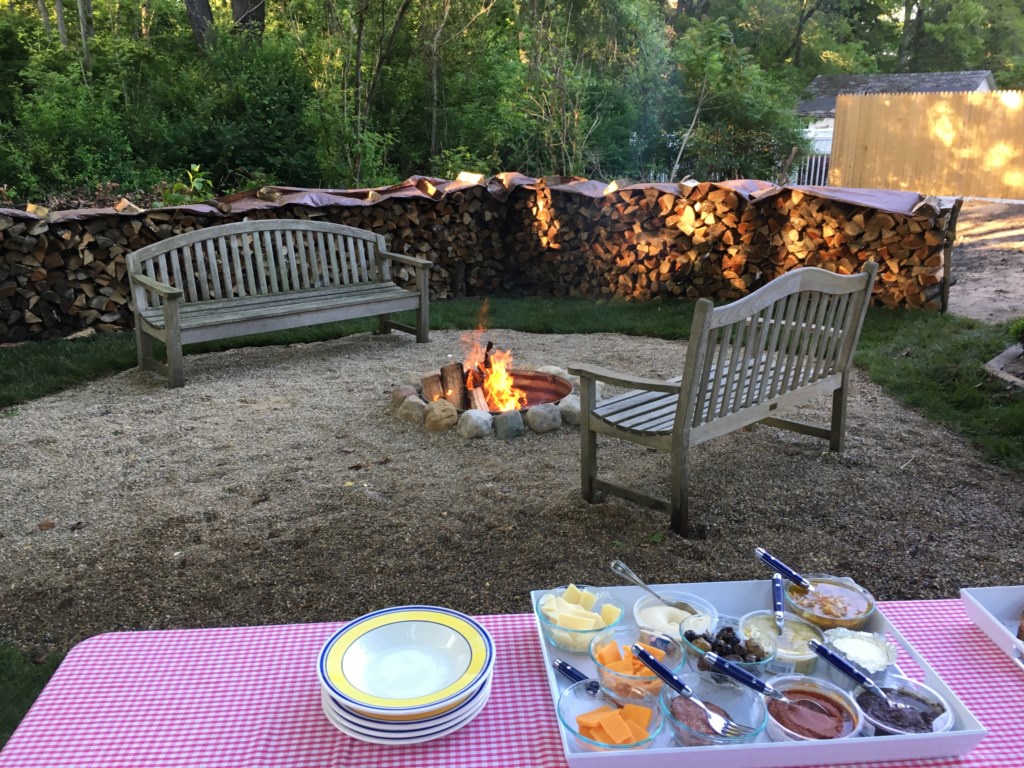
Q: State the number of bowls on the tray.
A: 11